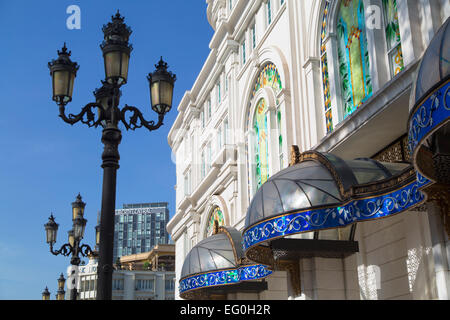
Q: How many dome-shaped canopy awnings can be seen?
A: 3